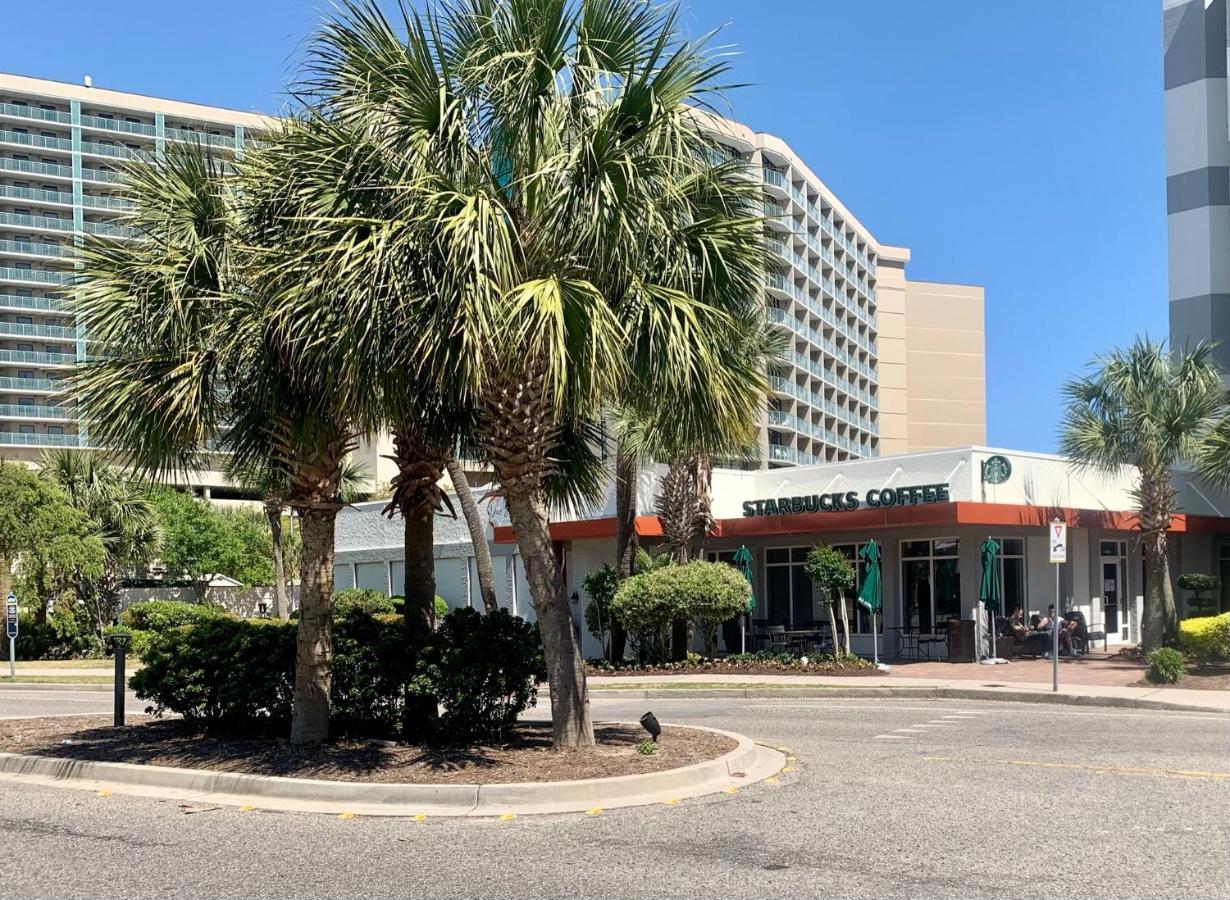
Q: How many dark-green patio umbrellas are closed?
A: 3